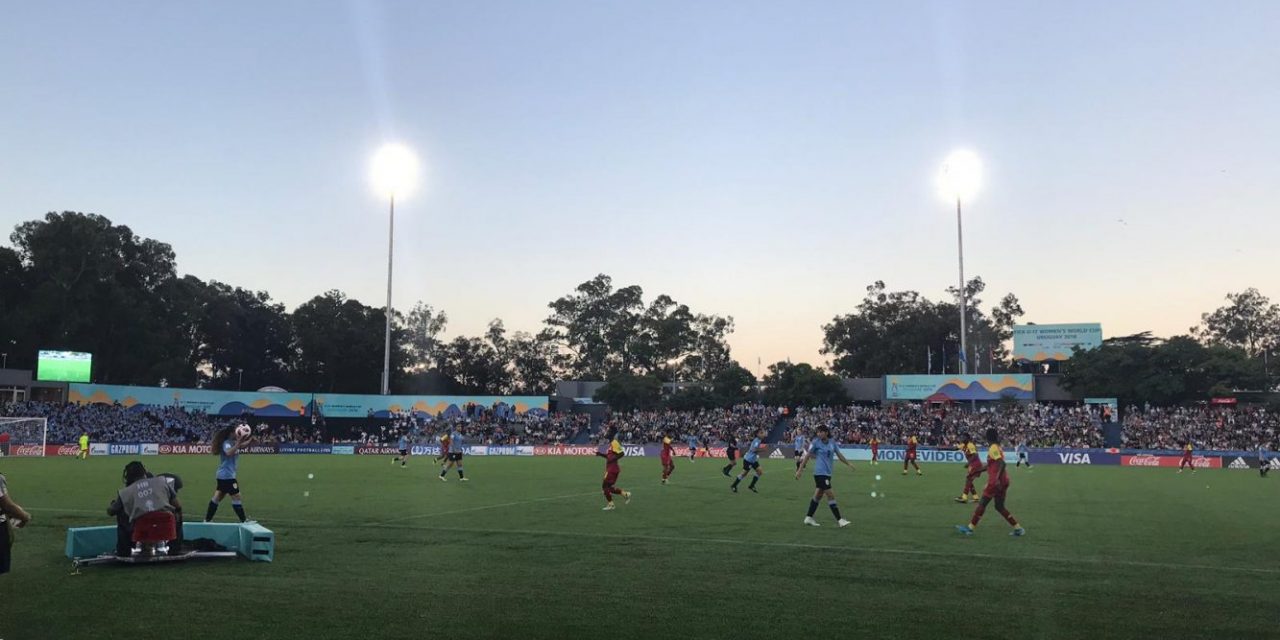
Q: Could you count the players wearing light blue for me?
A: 9